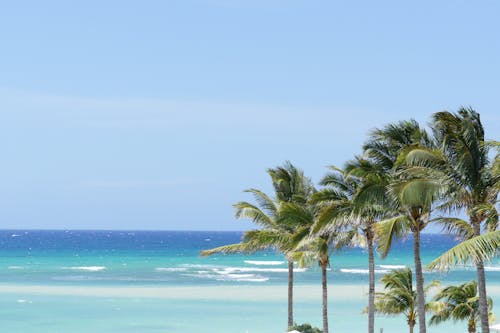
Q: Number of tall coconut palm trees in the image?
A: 5